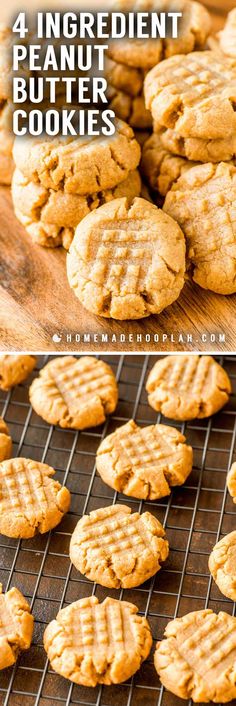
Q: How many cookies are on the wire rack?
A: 12